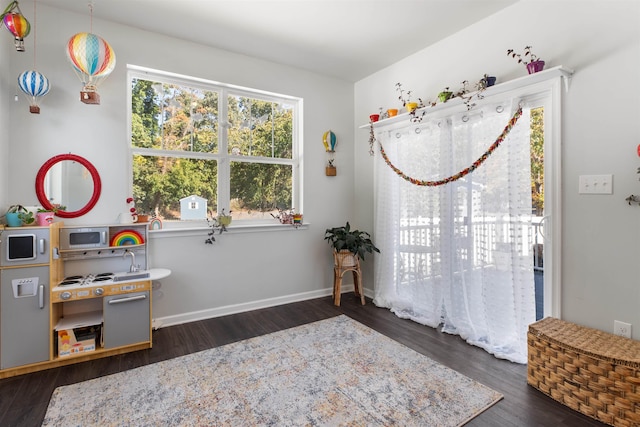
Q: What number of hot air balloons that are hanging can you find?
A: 4